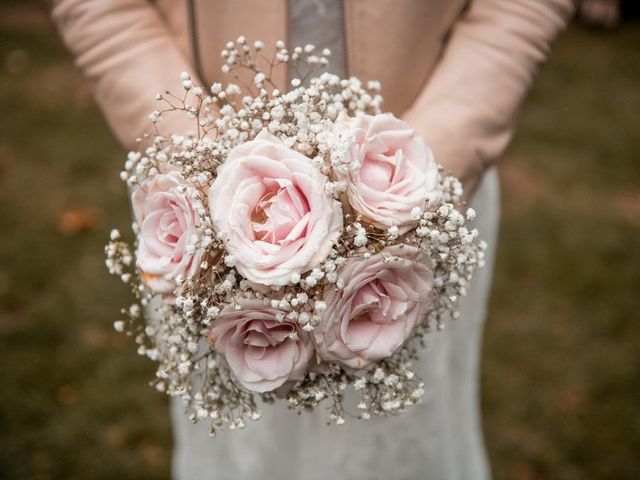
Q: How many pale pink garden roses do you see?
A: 5